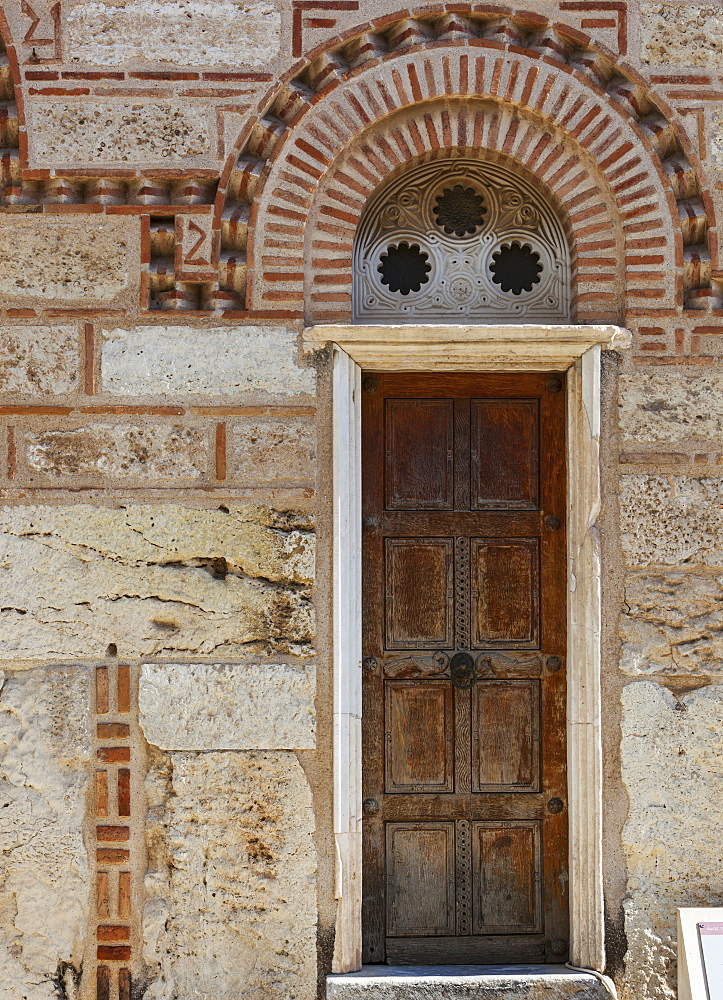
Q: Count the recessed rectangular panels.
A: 8